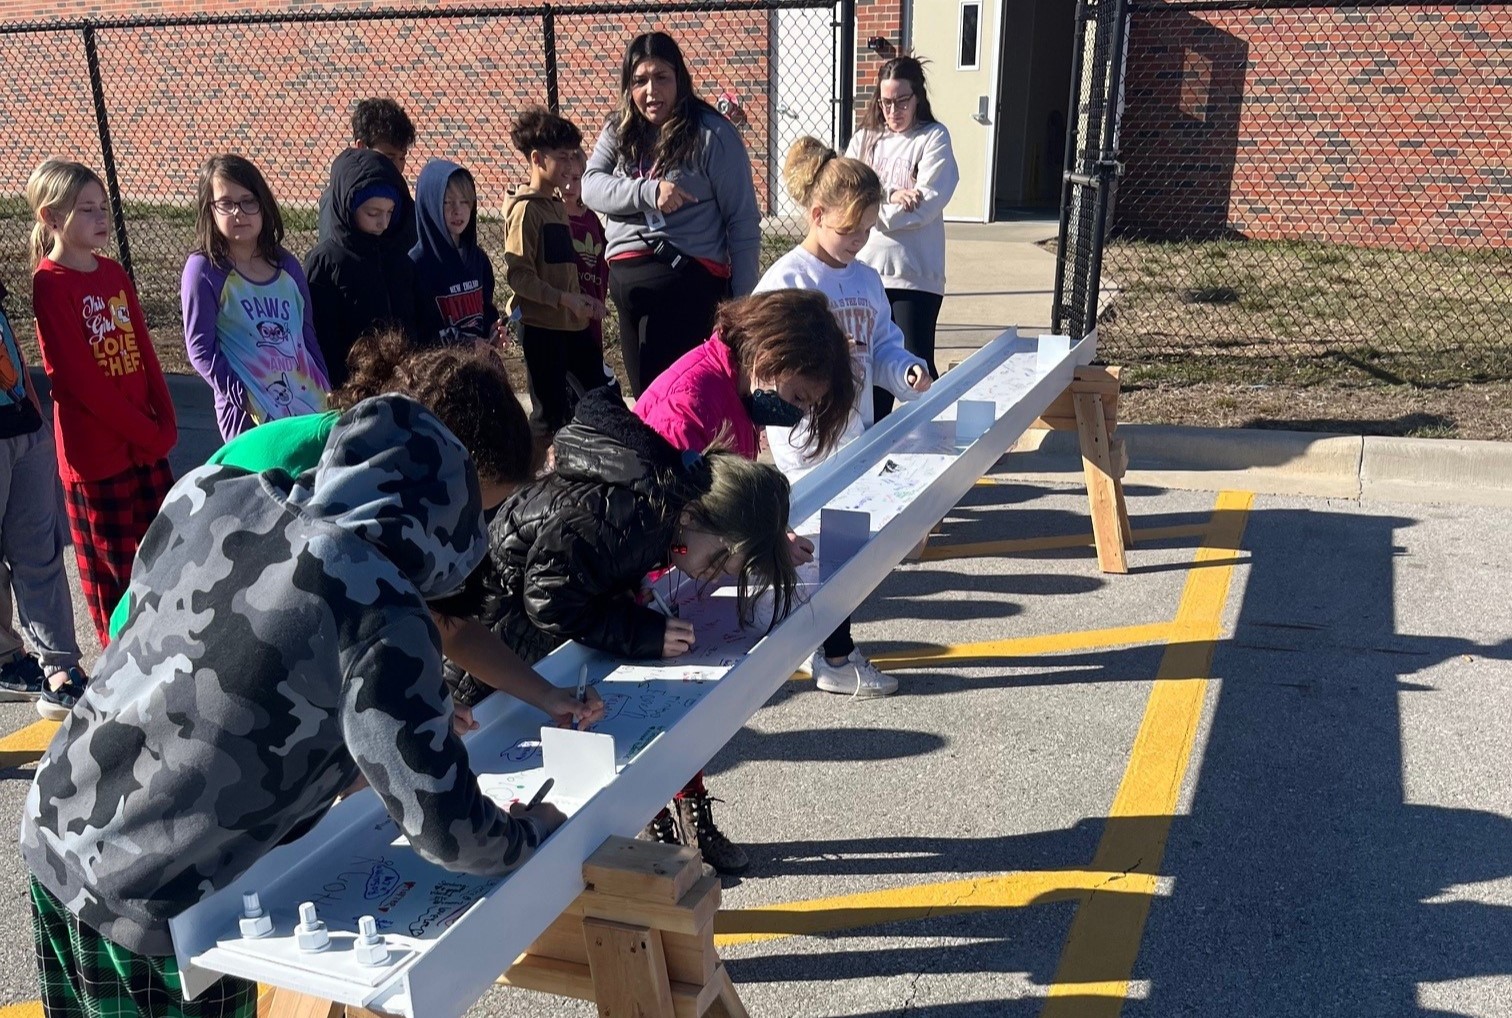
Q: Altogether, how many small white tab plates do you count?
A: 4